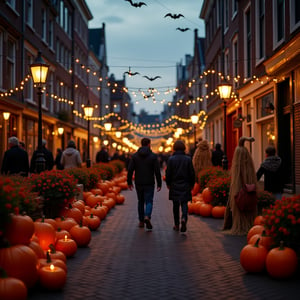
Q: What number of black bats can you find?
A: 5